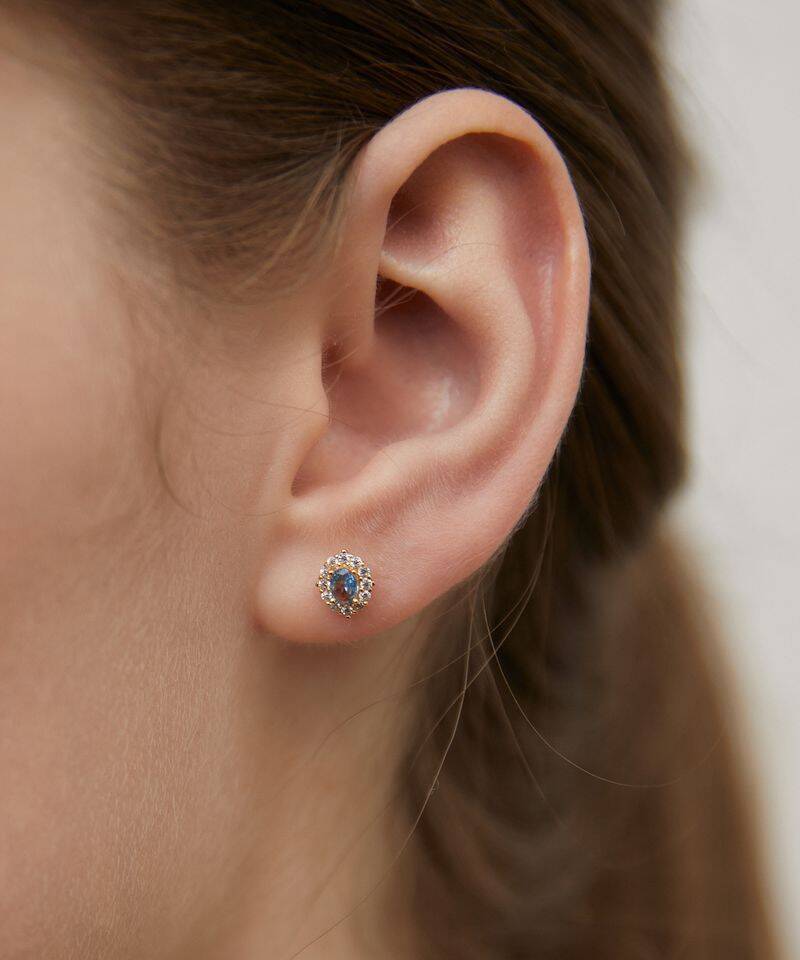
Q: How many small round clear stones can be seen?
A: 12